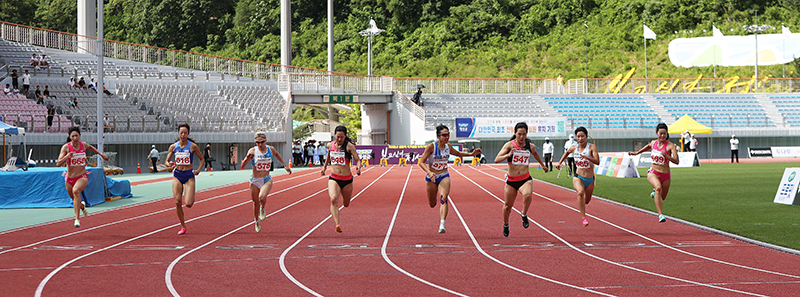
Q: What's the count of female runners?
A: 8